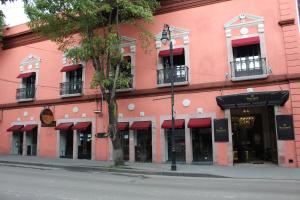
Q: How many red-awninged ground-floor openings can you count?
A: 8